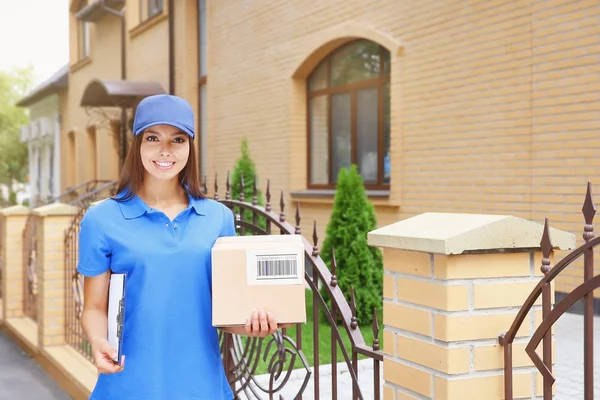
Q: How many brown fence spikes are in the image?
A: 14